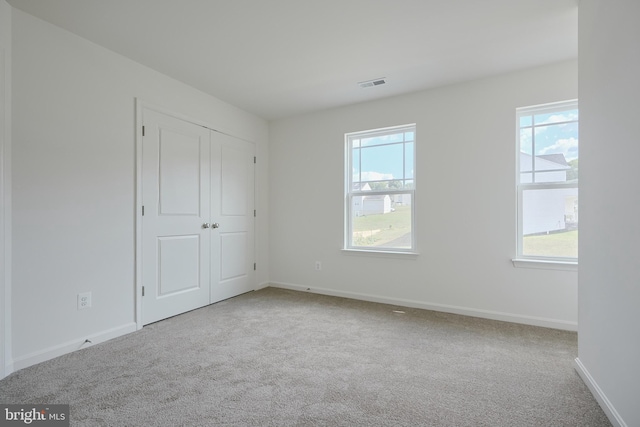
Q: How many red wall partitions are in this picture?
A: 0